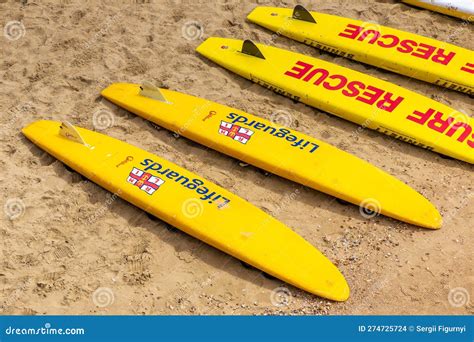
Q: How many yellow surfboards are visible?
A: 4